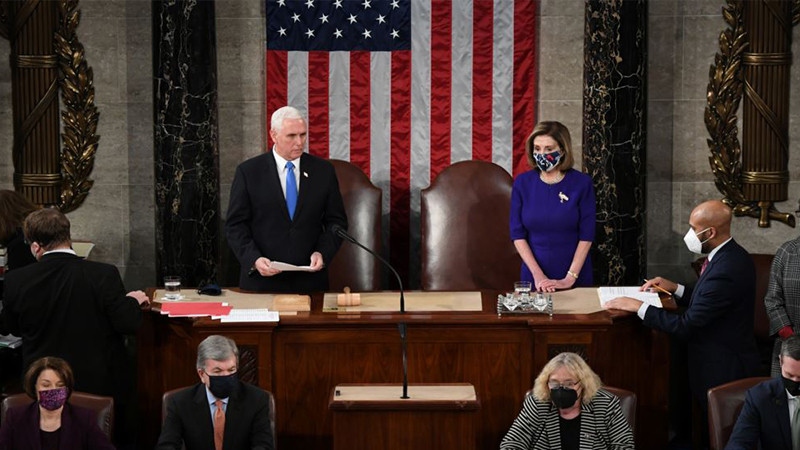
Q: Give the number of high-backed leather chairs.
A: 2